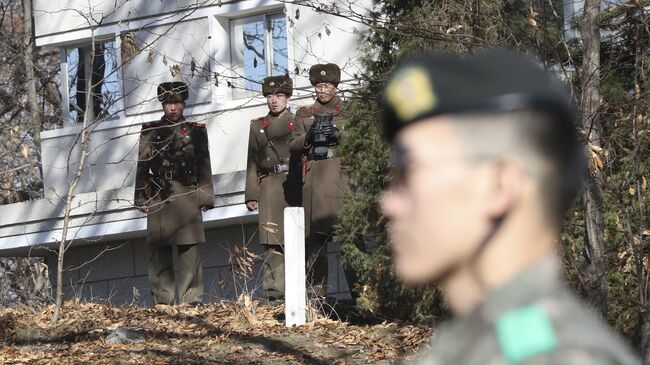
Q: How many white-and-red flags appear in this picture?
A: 0